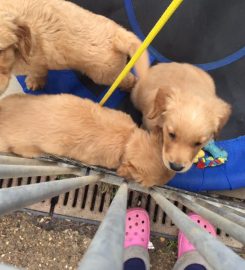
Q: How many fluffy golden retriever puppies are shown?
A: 3